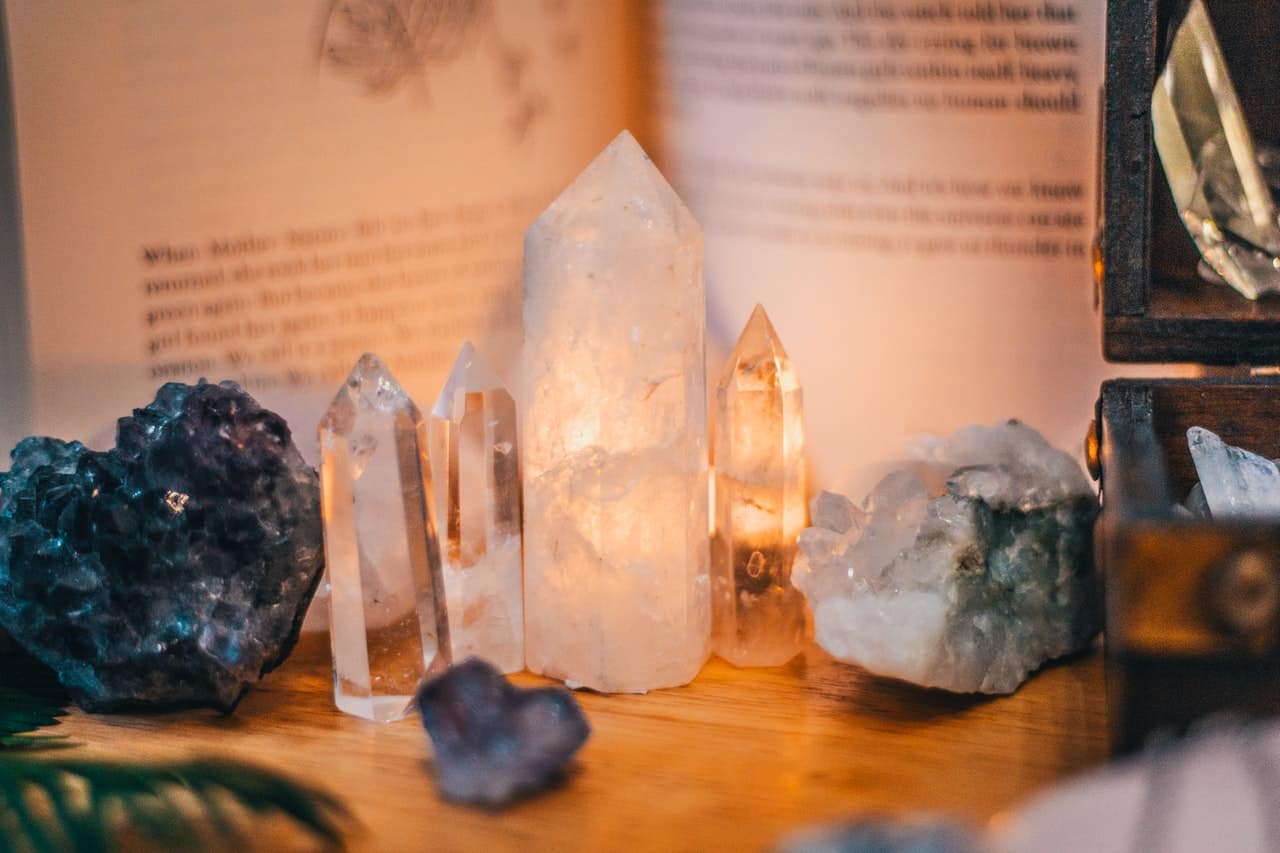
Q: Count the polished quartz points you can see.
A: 4